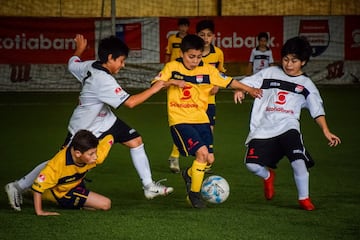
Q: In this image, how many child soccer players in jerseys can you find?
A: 7